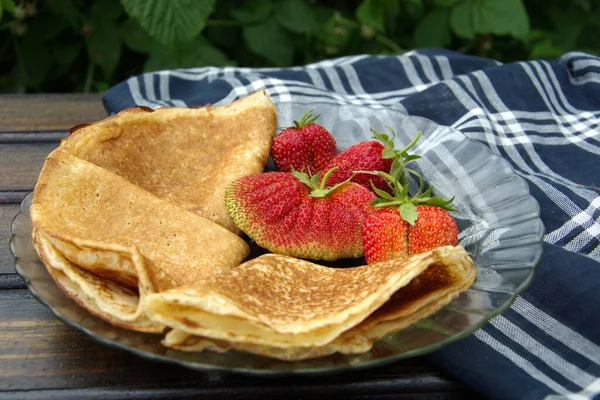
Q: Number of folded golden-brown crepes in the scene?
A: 3